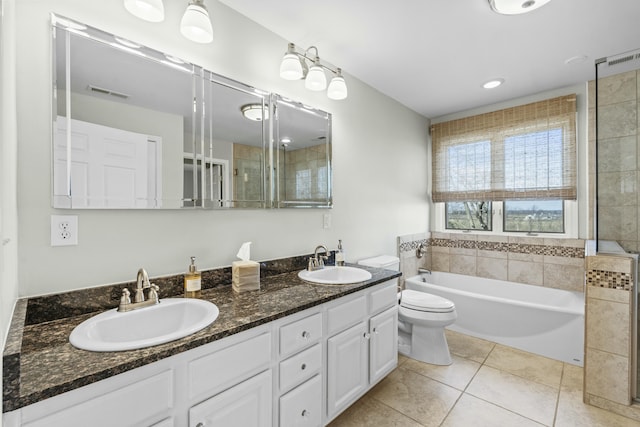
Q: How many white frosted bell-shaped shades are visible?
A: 5